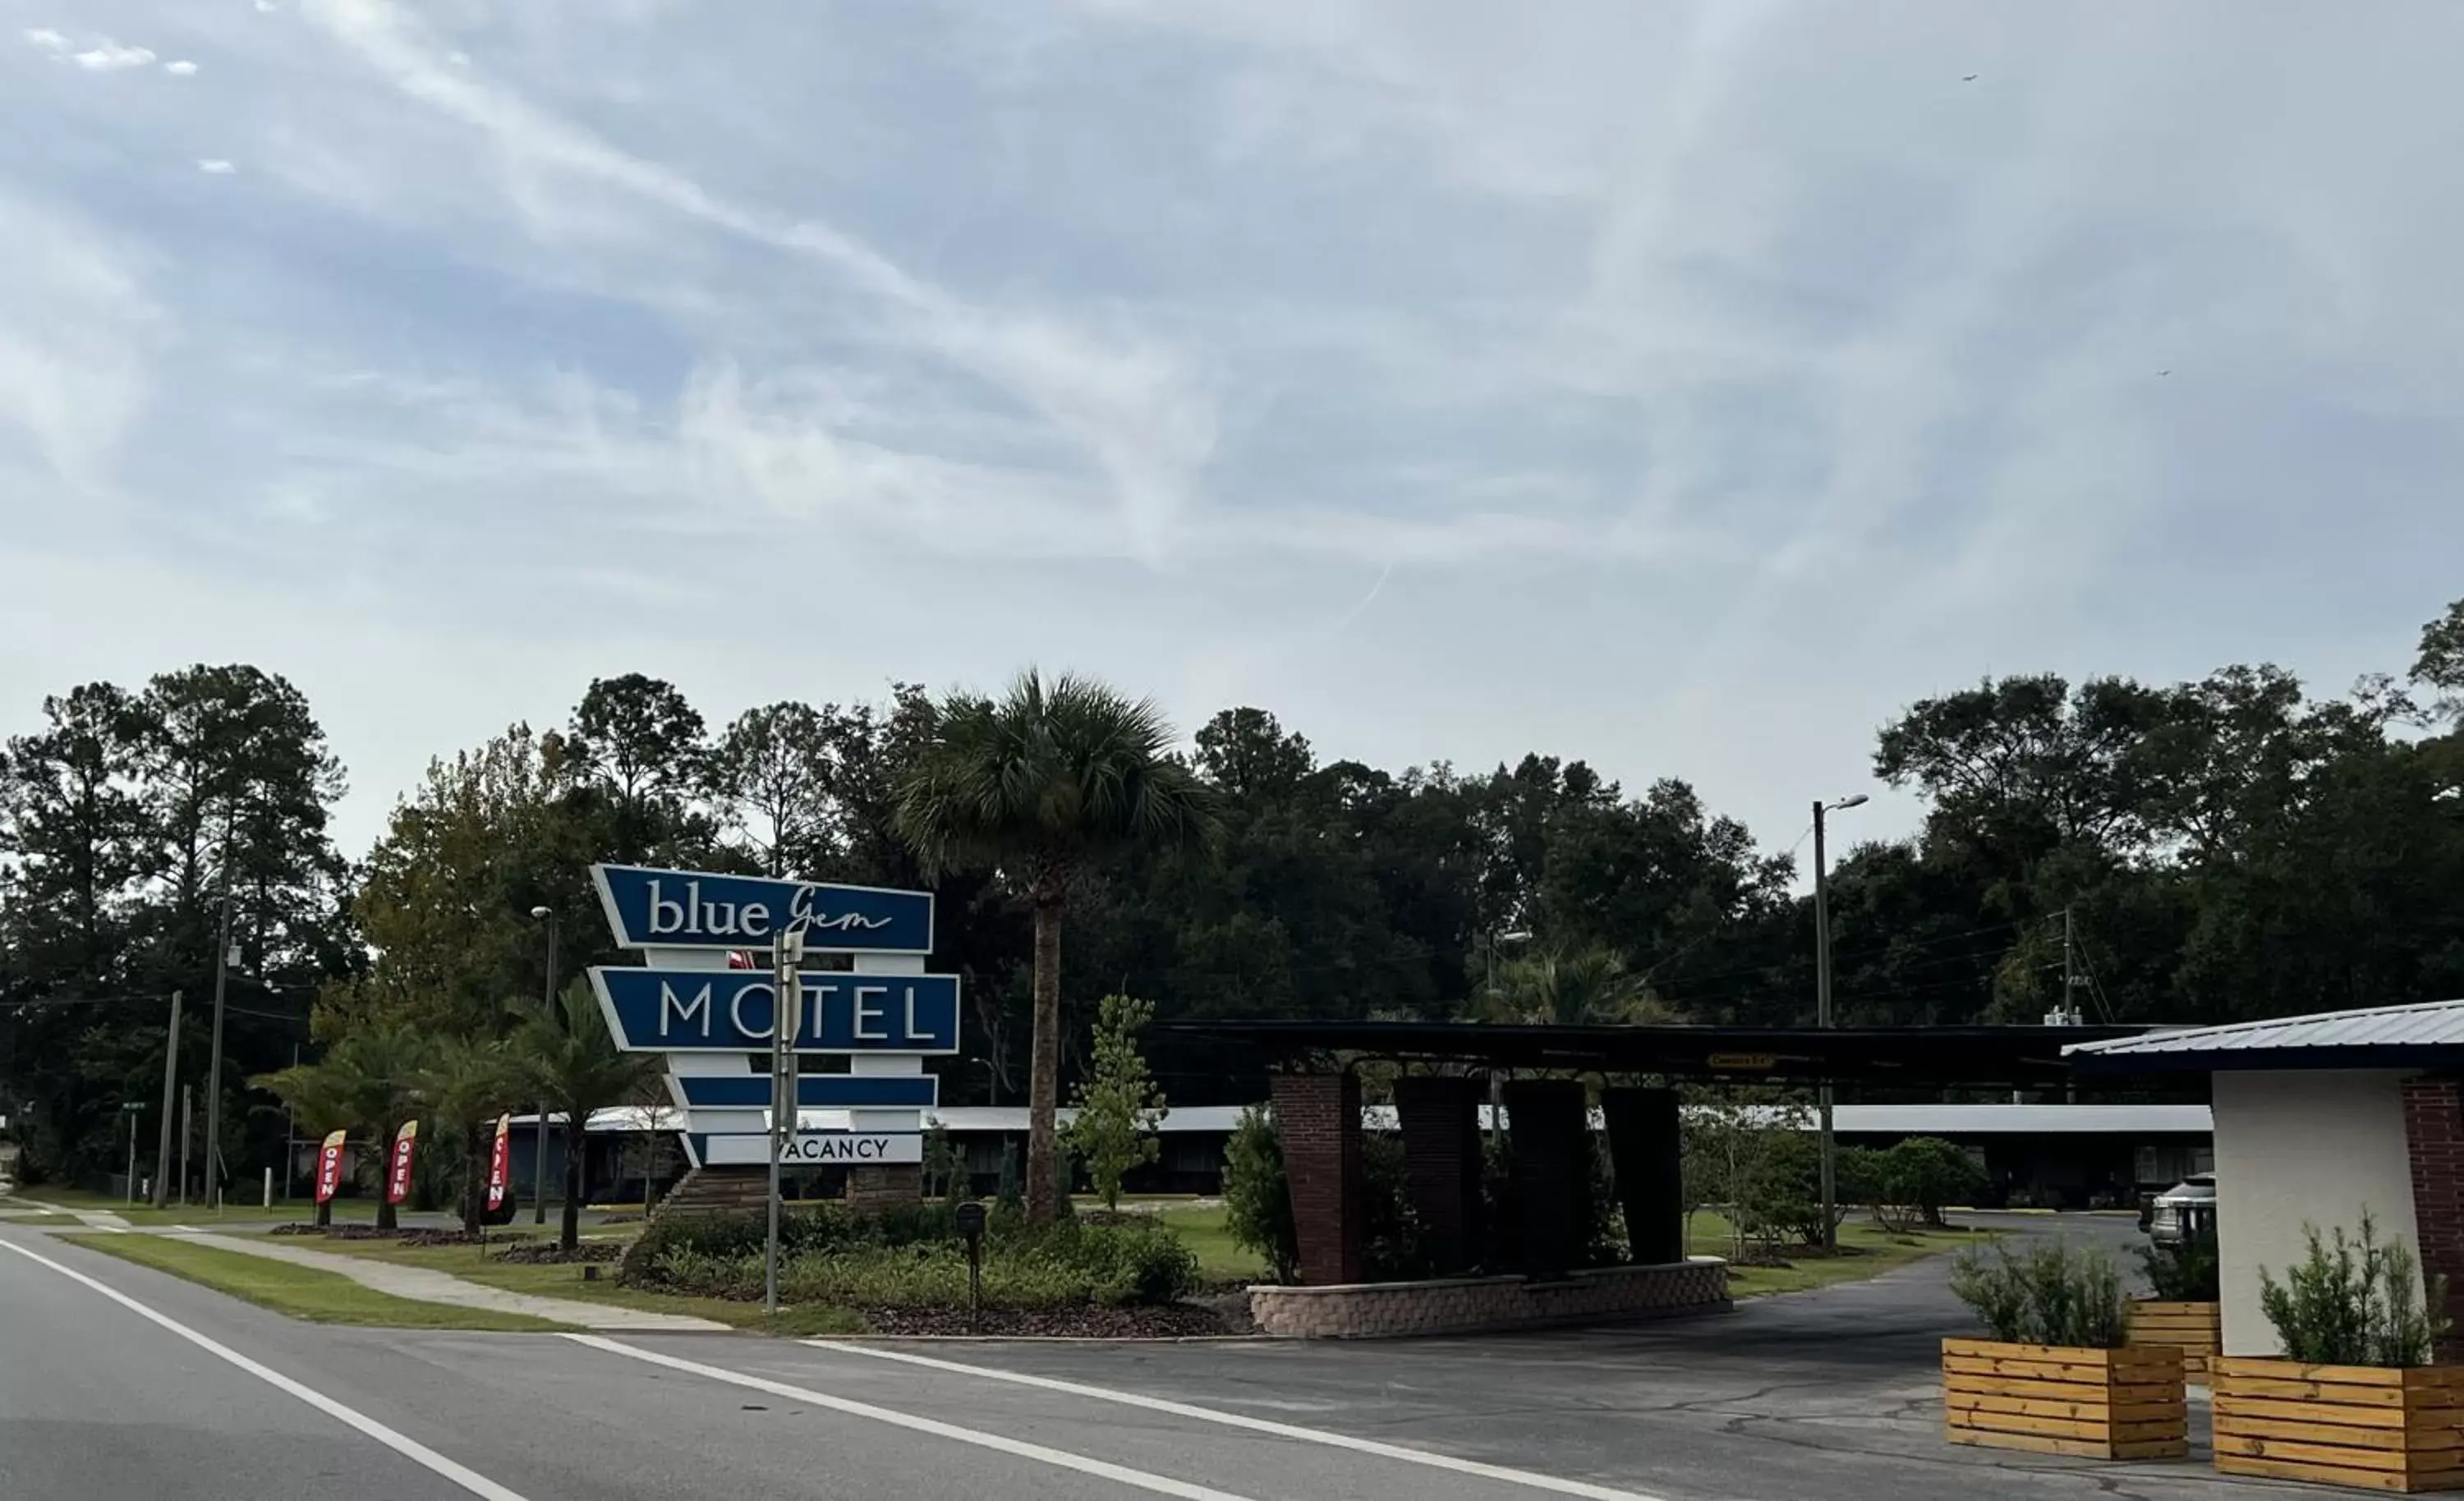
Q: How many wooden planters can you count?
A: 3